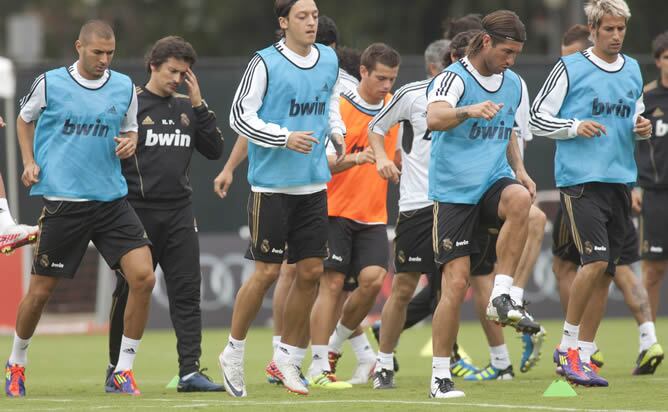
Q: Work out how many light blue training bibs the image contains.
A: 4